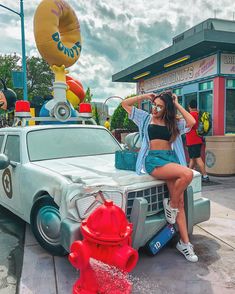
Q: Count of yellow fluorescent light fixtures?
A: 2